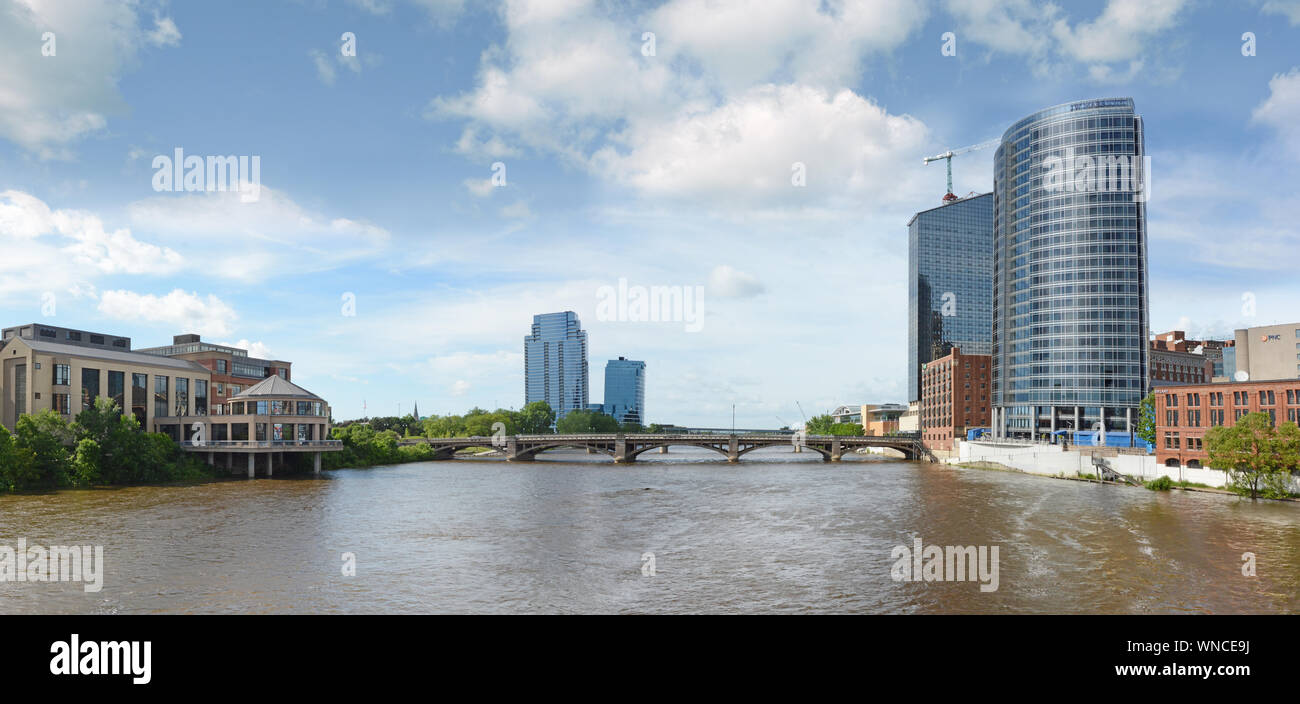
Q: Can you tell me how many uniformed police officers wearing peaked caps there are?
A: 0